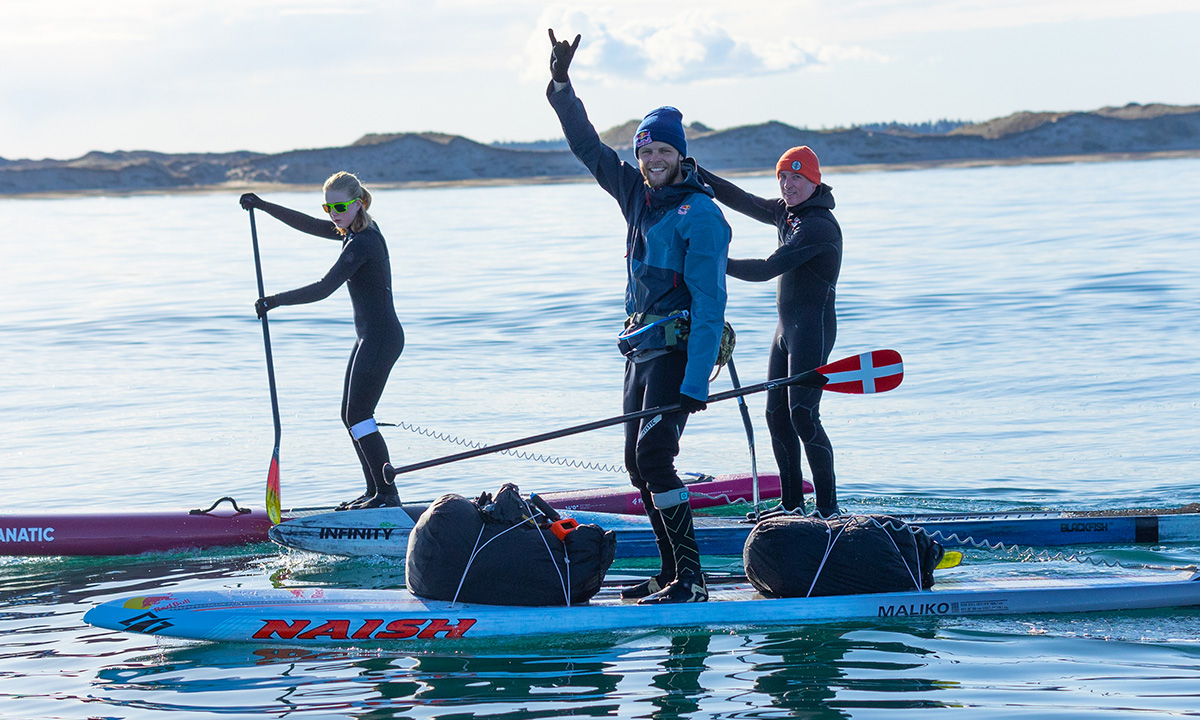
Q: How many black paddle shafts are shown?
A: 3